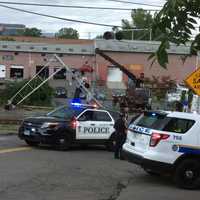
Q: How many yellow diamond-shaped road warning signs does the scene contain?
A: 1